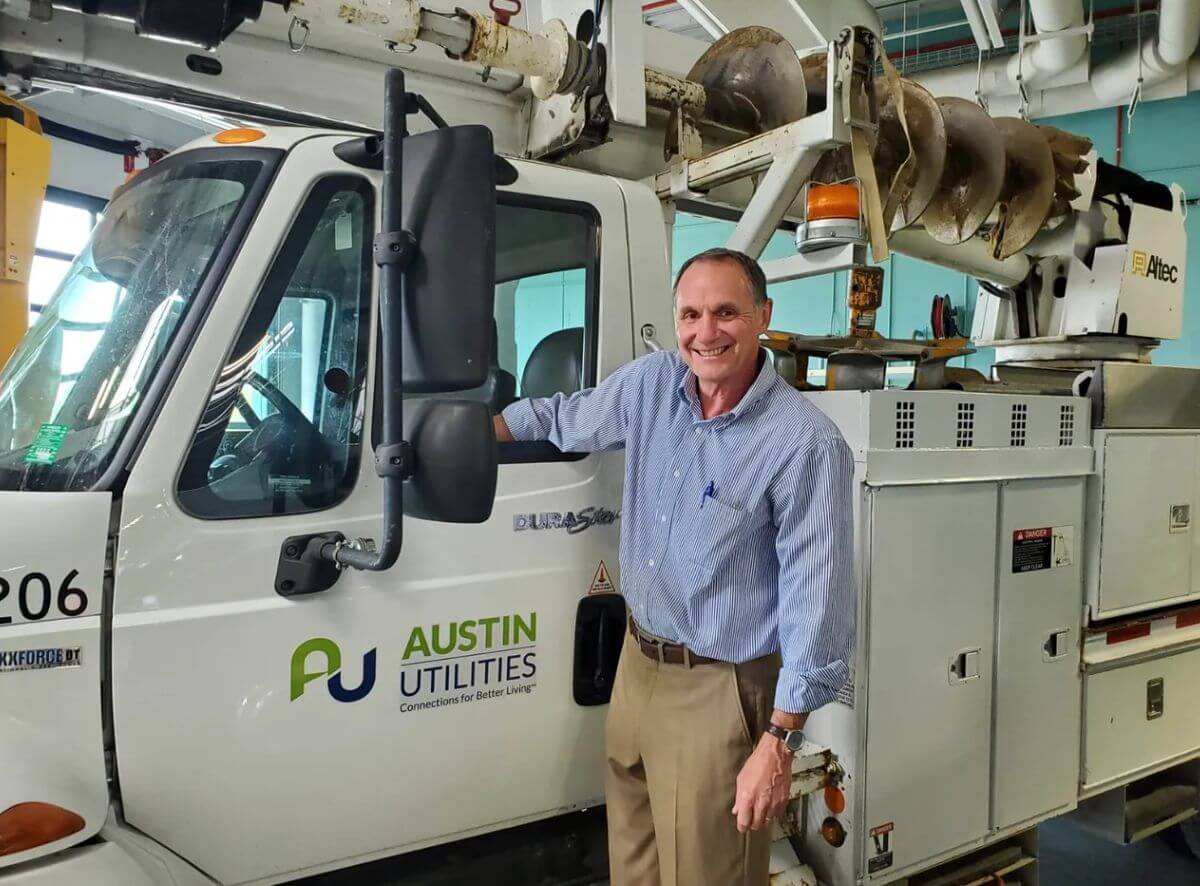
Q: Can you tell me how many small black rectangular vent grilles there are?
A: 4